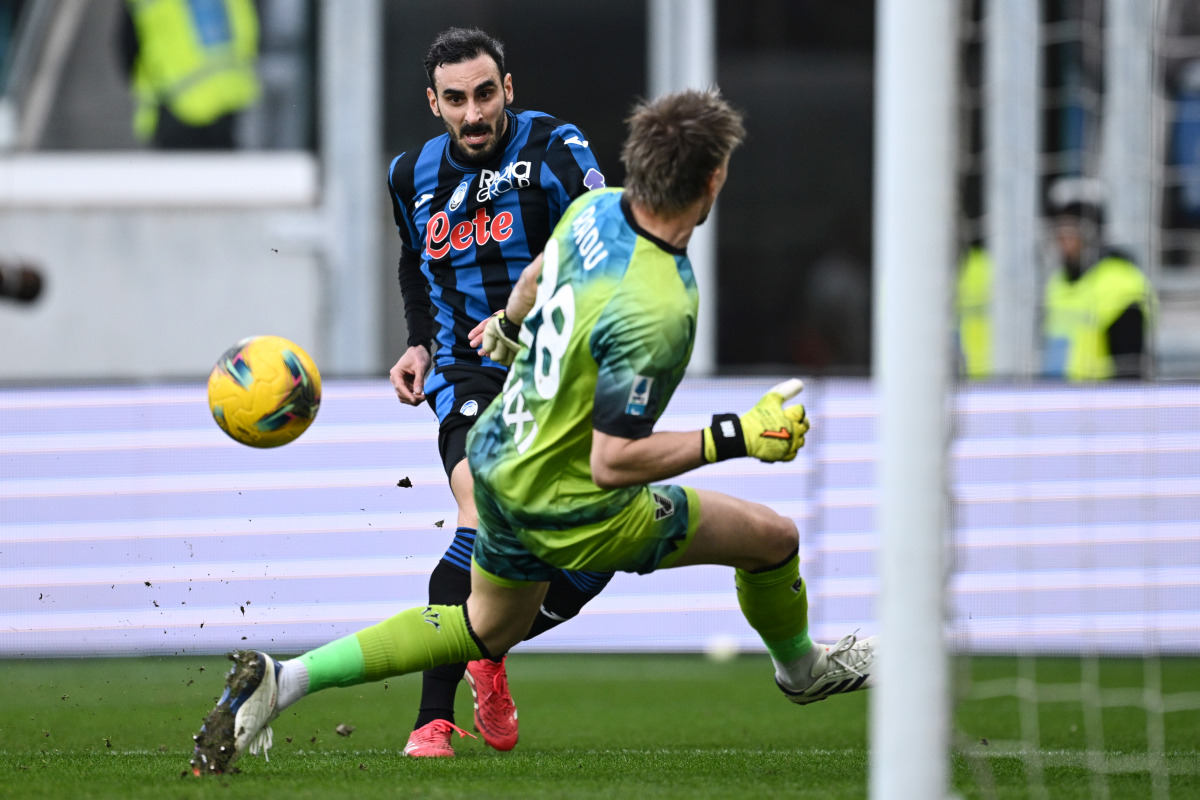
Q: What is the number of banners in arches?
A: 0